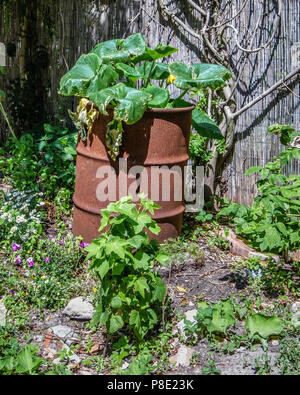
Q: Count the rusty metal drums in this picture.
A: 1